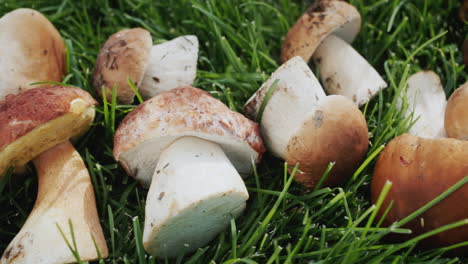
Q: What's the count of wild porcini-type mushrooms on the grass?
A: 8